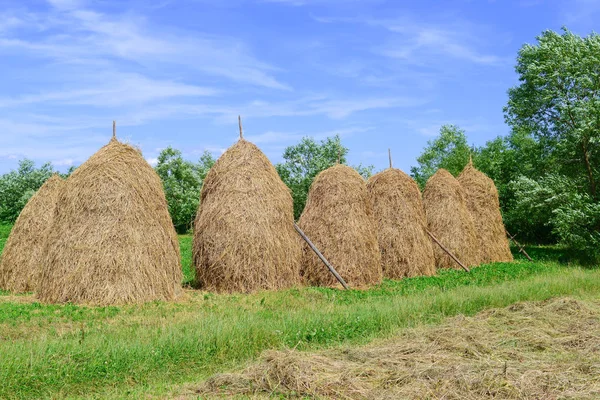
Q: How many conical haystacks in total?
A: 7